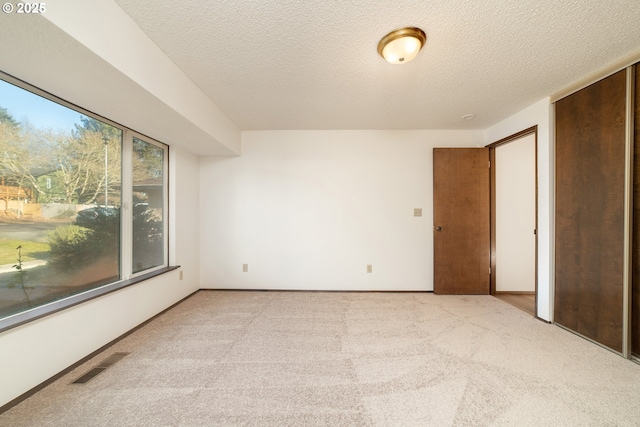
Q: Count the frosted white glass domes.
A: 1